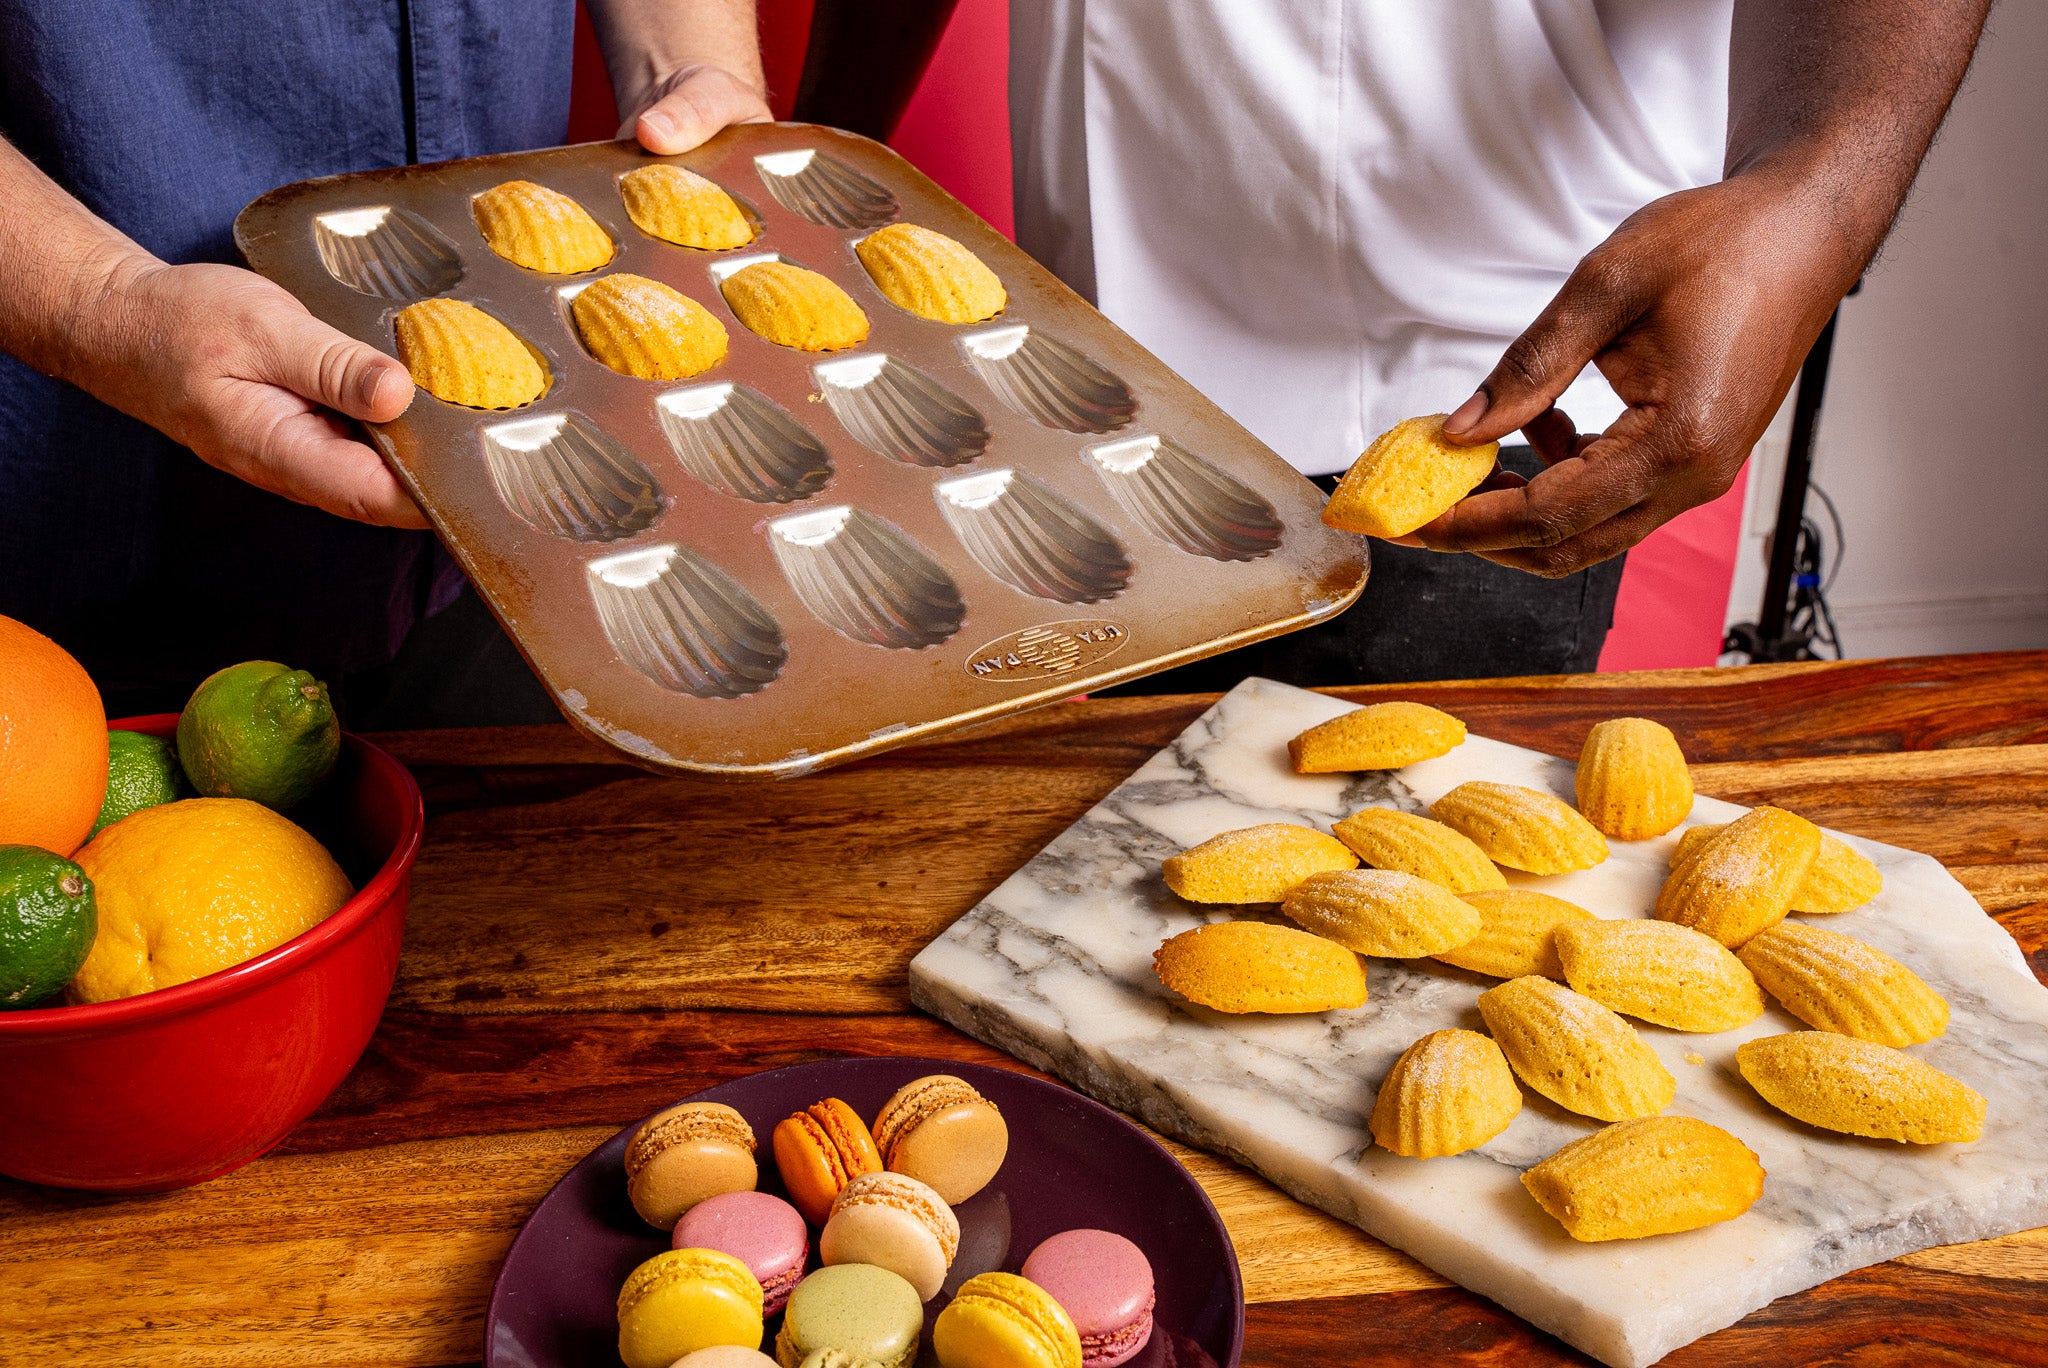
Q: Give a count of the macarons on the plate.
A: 11